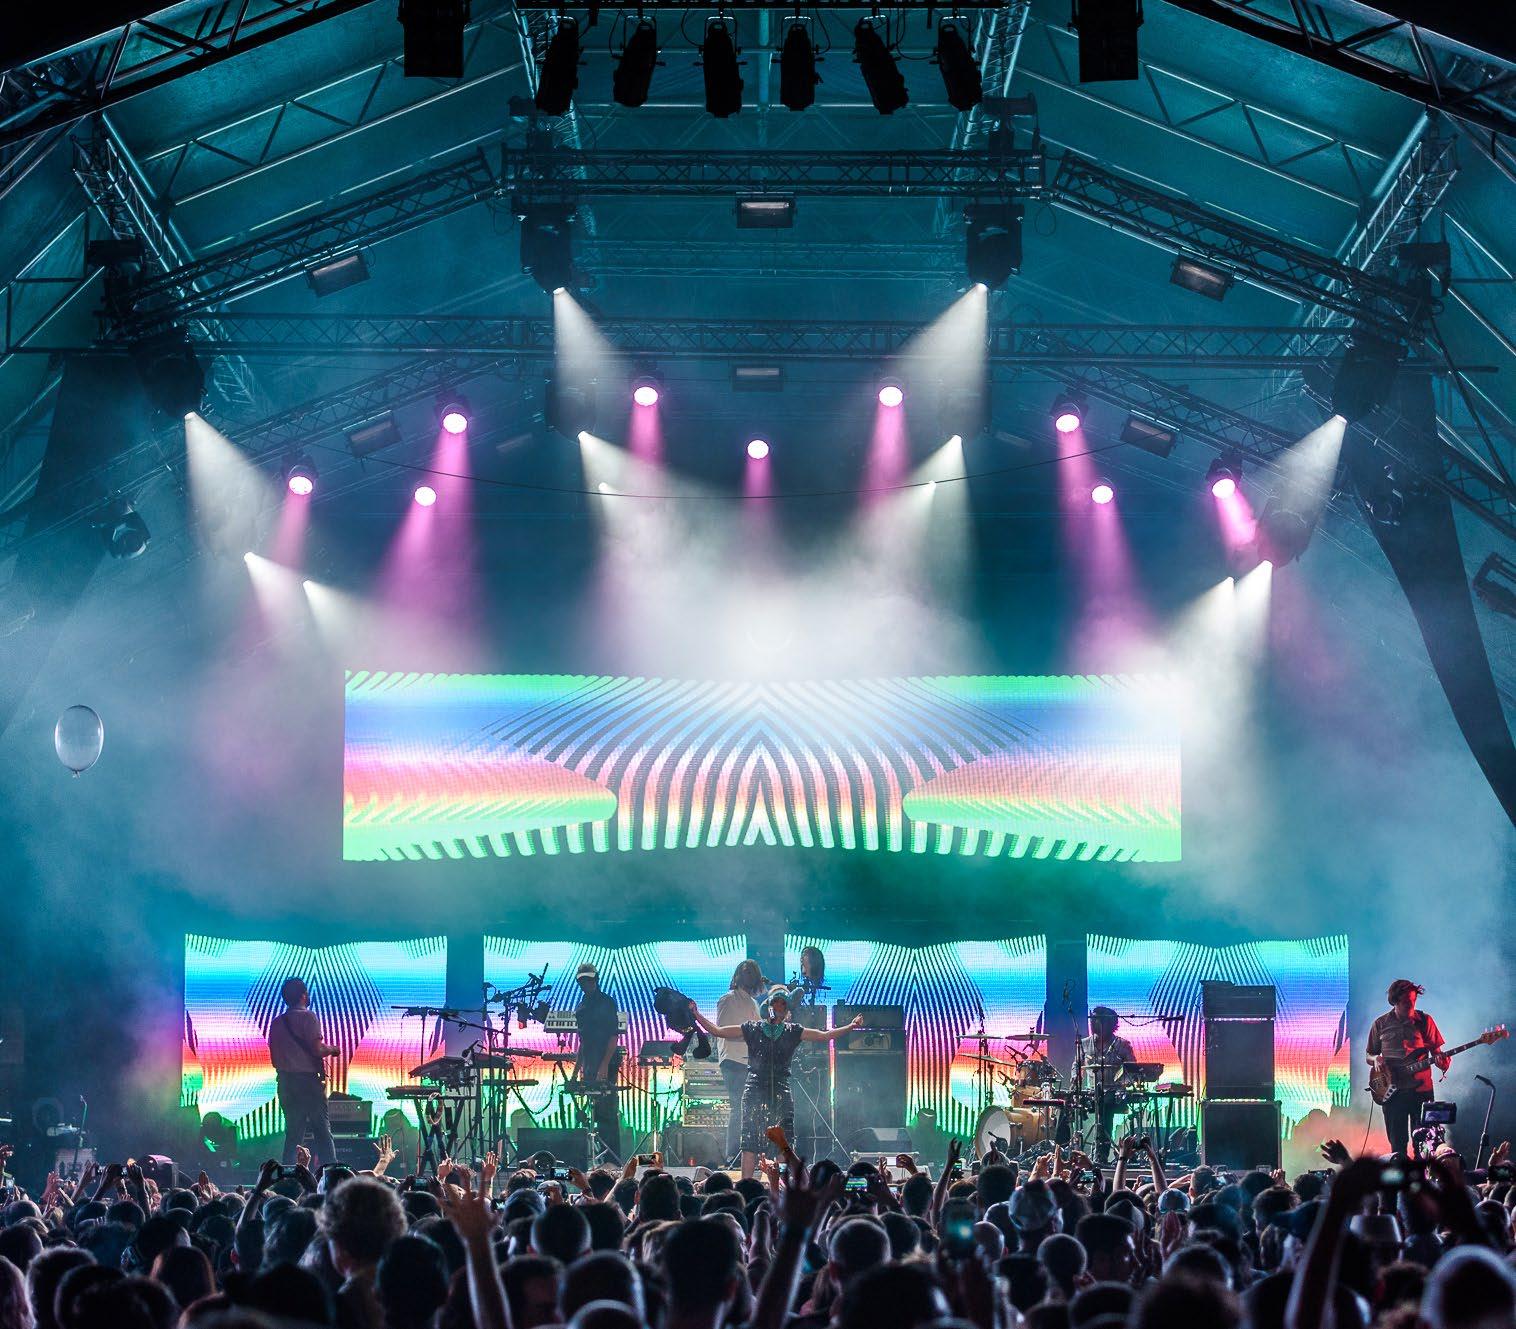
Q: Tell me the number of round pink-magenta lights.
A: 9